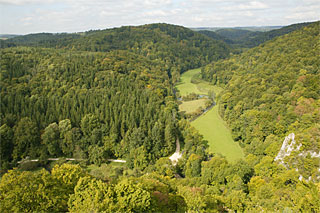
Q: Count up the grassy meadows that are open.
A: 3